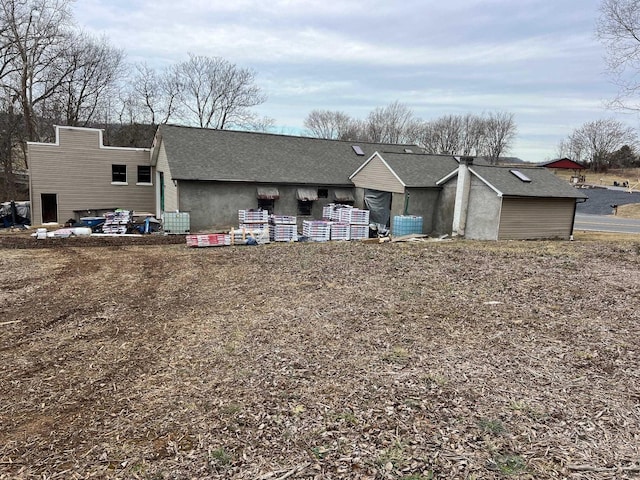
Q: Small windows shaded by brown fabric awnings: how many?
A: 3